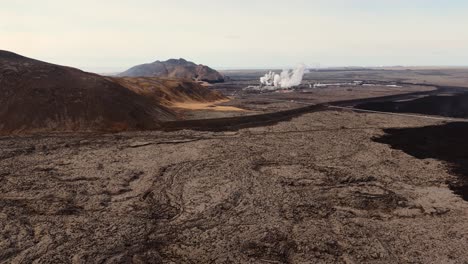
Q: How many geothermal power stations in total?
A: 1